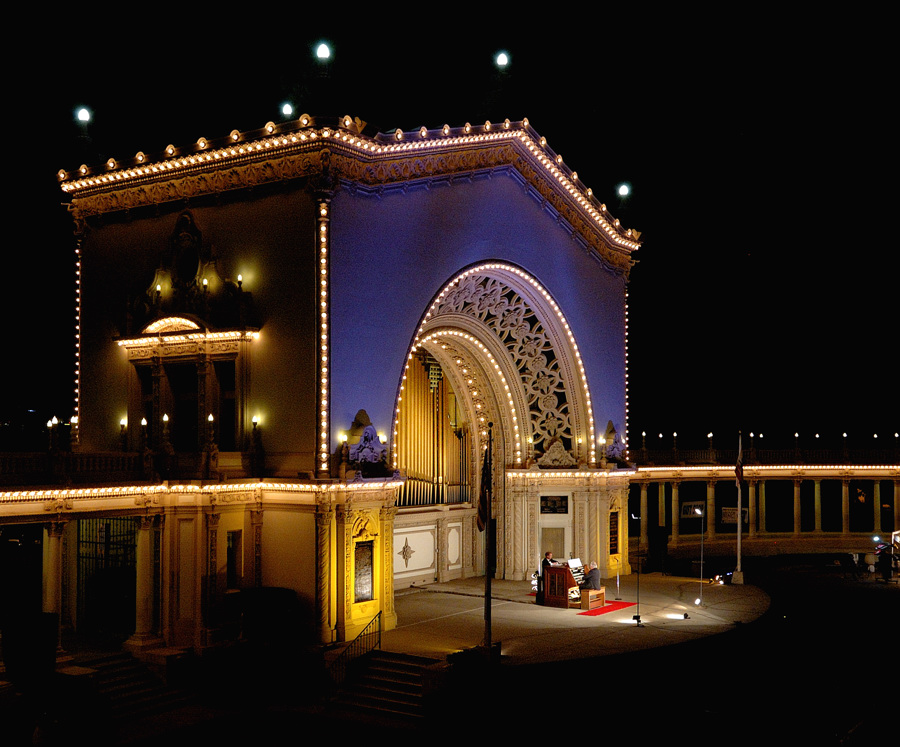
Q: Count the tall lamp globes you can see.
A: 5